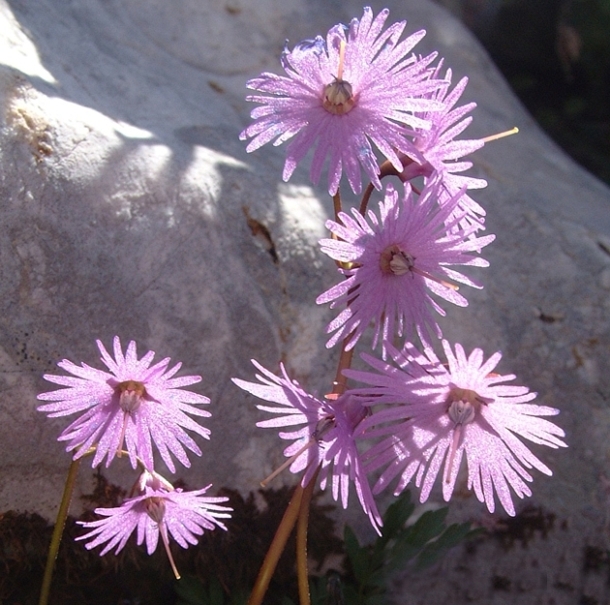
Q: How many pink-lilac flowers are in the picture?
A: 7